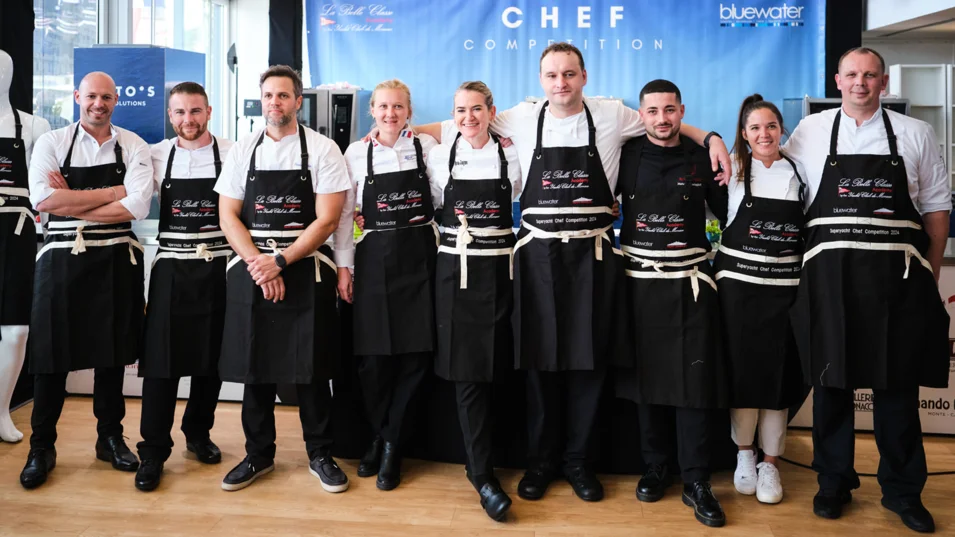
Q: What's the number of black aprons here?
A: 10